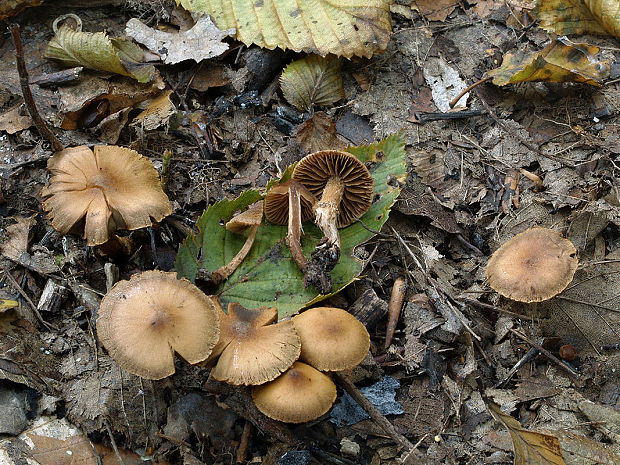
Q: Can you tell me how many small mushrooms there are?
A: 9